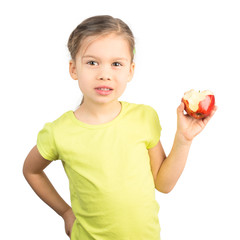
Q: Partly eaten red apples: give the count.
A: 1